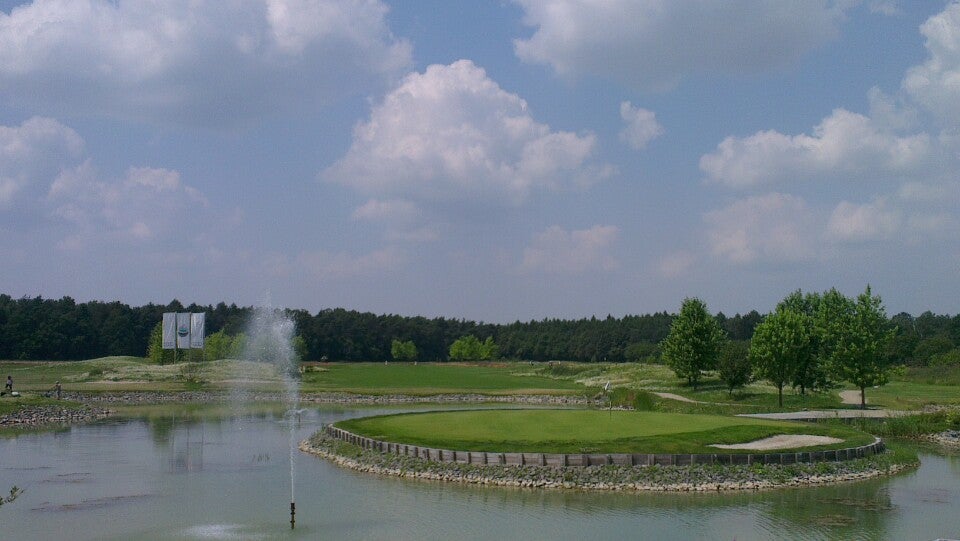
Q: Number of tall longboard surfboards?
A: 0